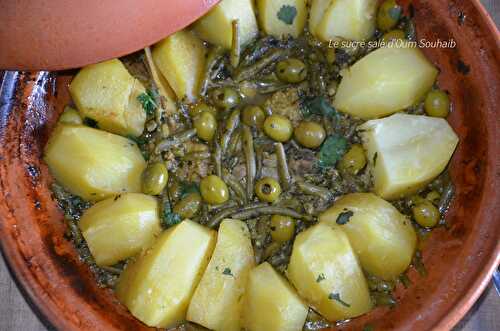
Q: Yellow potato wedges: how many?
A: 14